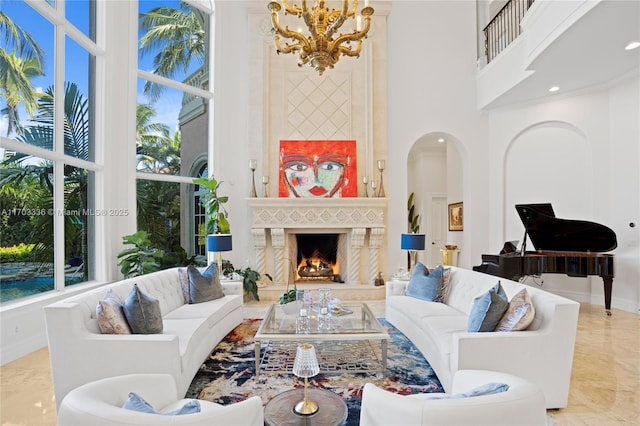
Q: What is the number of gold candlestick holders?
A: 5